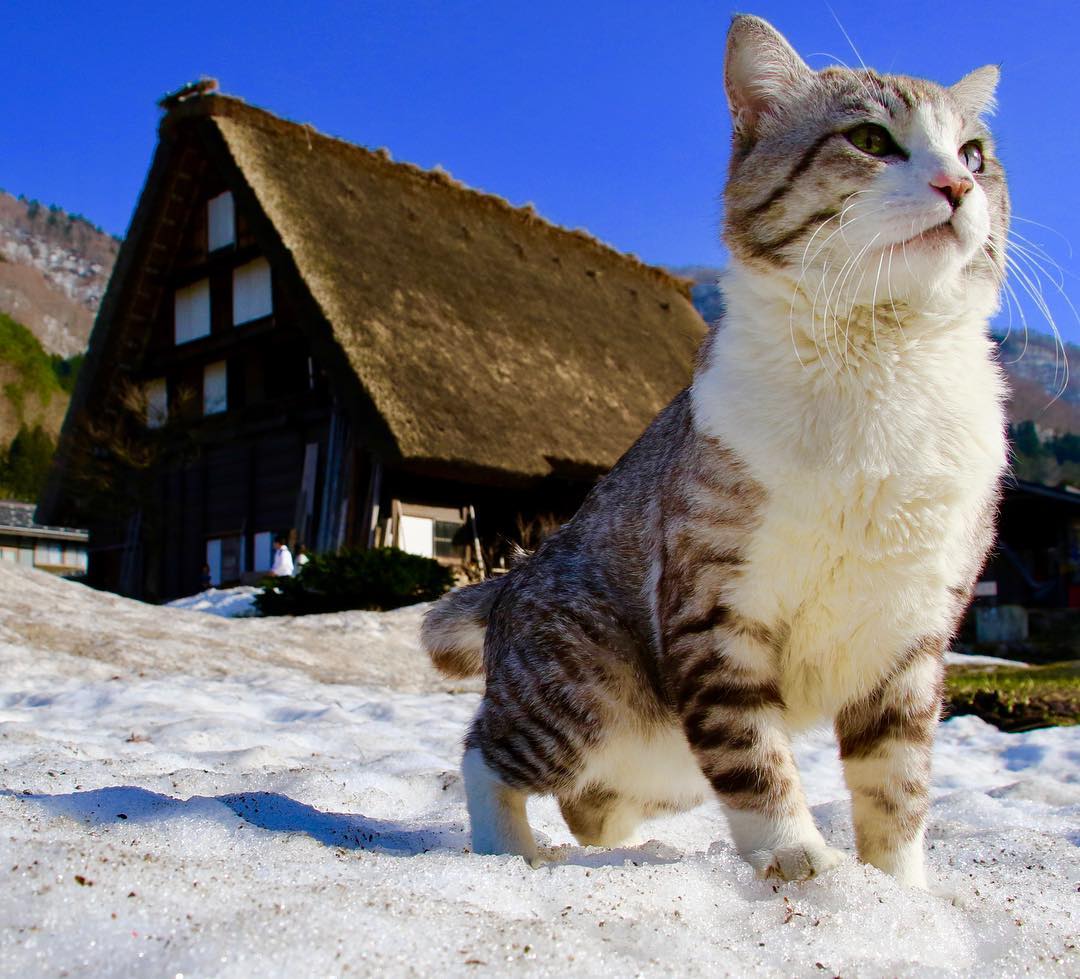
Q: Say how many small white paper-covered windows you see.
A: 5